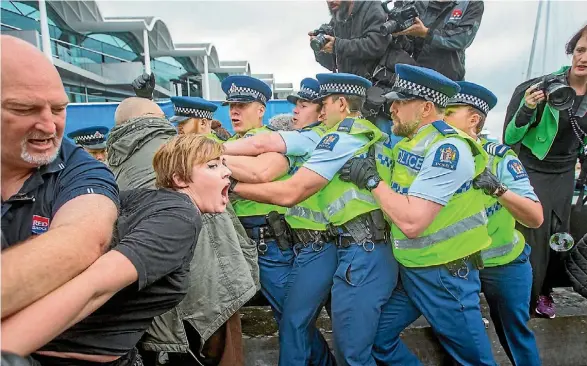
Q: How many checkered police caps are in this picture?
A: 7